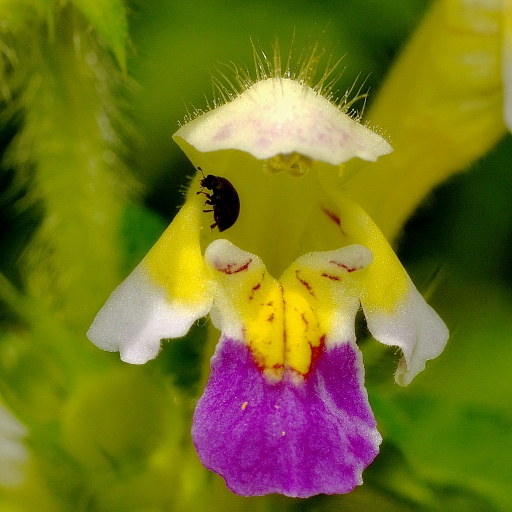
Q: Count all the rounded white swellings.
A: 2